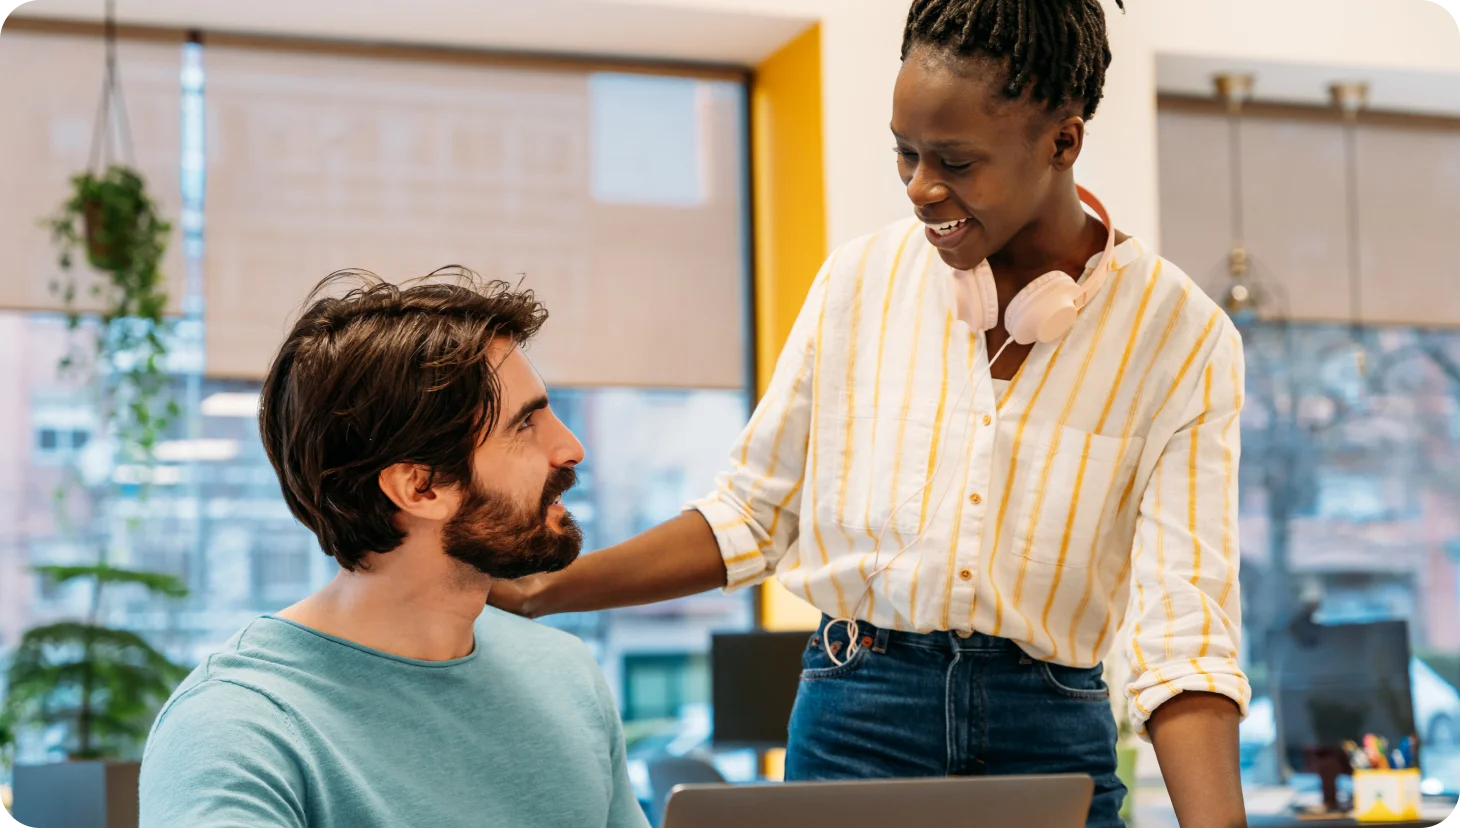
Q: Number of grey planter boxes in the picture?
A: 1